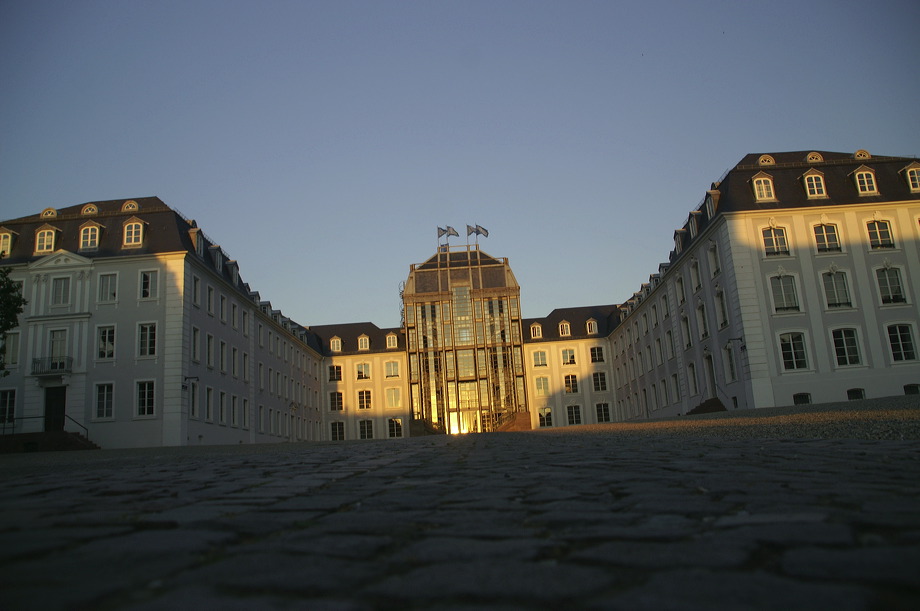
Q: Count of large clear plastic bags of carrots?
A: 0